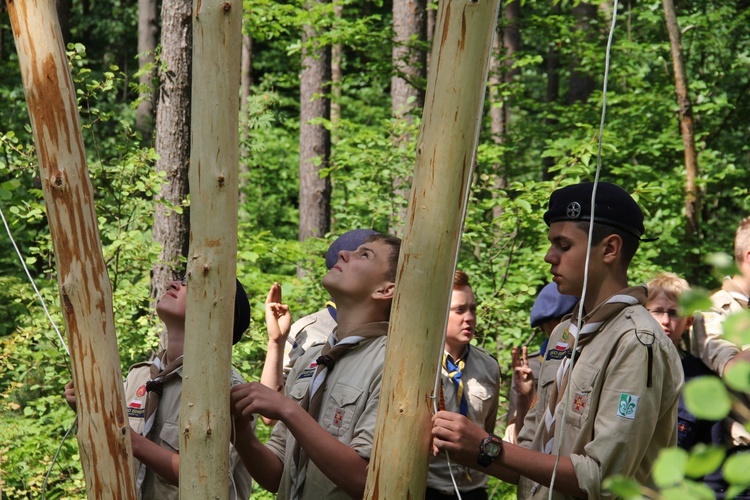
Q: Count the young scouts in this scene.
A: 8